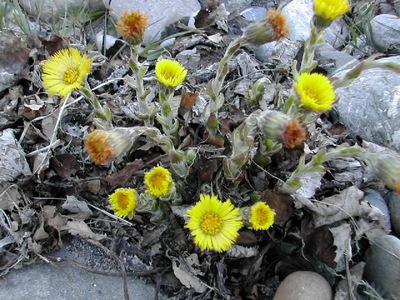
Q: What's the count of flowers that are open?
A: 8